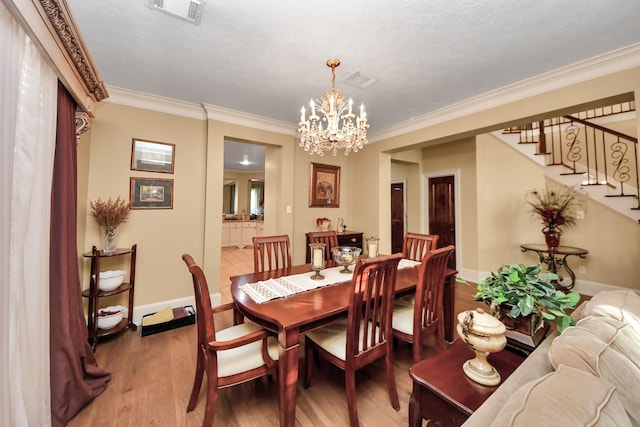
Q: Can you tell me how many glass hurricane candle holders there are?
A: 2